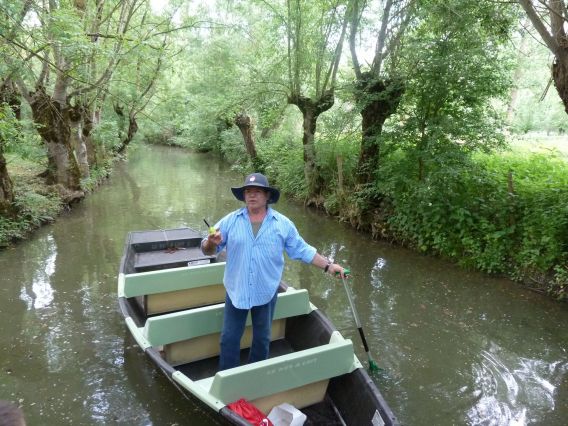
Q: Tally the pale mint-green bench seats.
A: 3